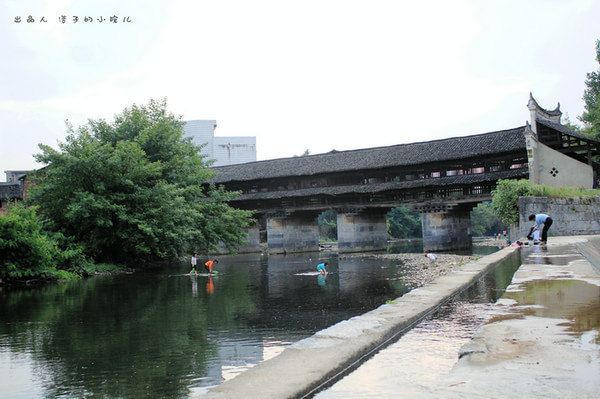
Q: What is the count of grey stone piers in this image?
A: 4